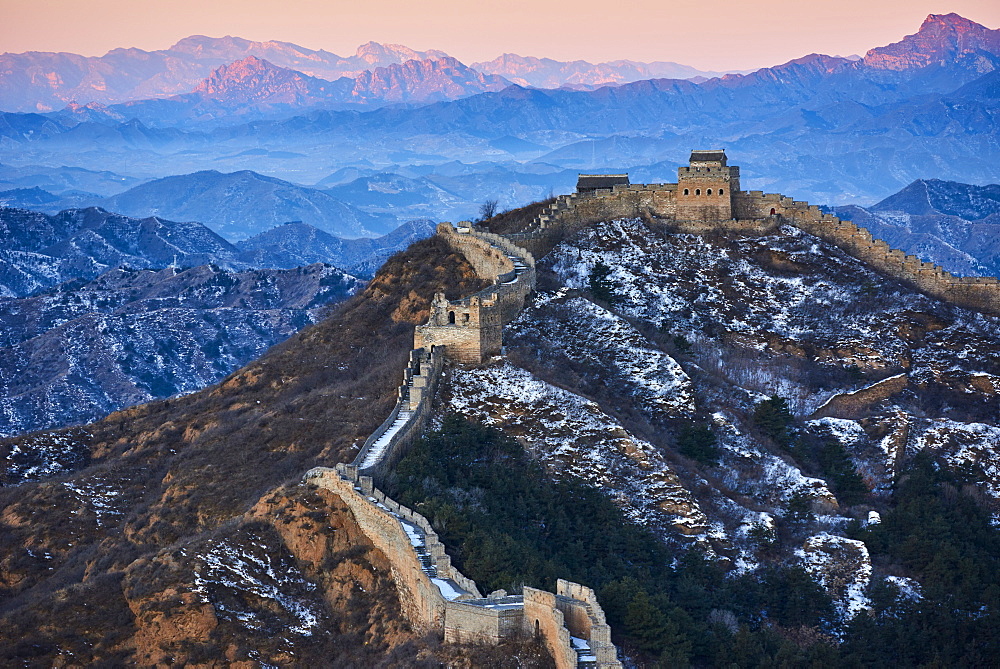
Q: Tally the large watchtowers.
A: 2